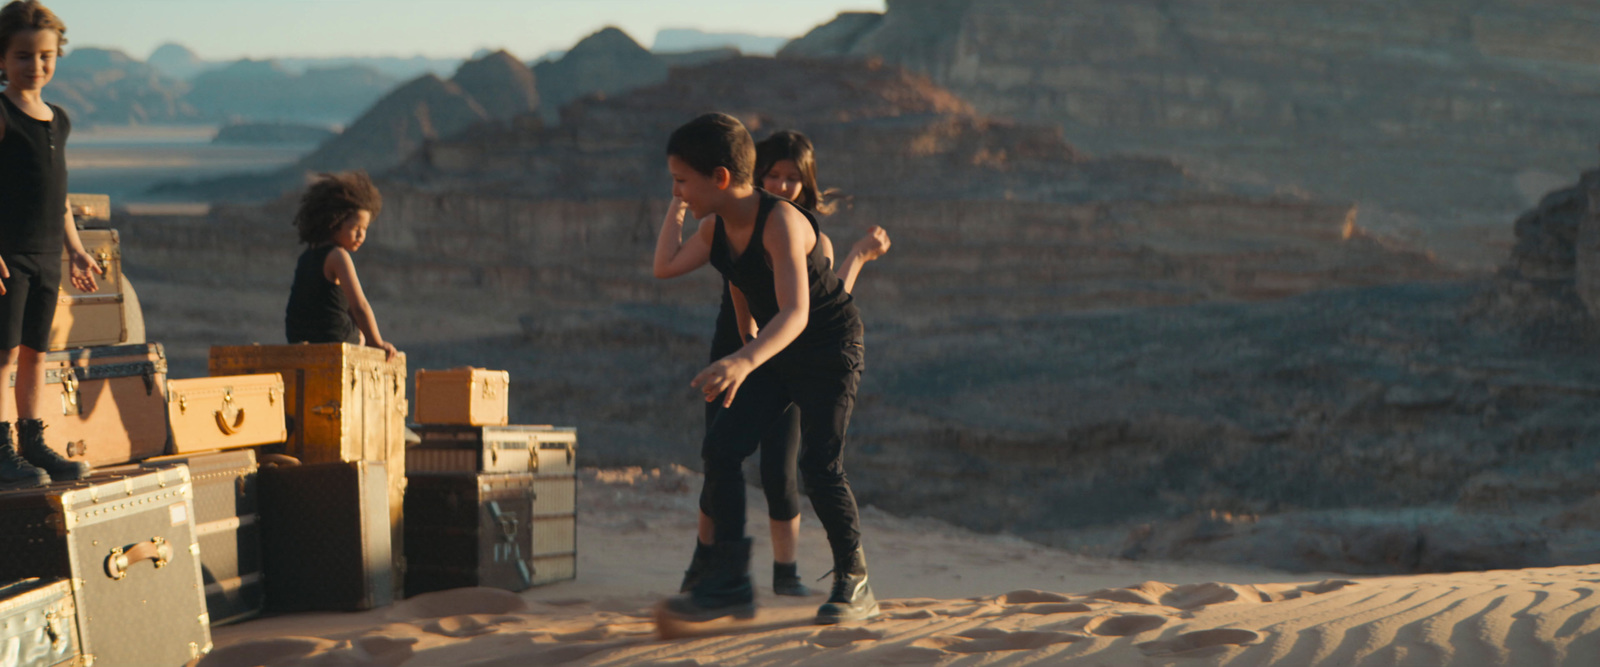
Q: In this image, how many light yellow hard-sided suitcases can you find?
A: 2